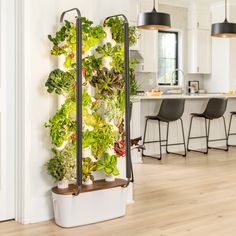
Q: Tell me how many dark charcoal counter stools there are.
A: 3